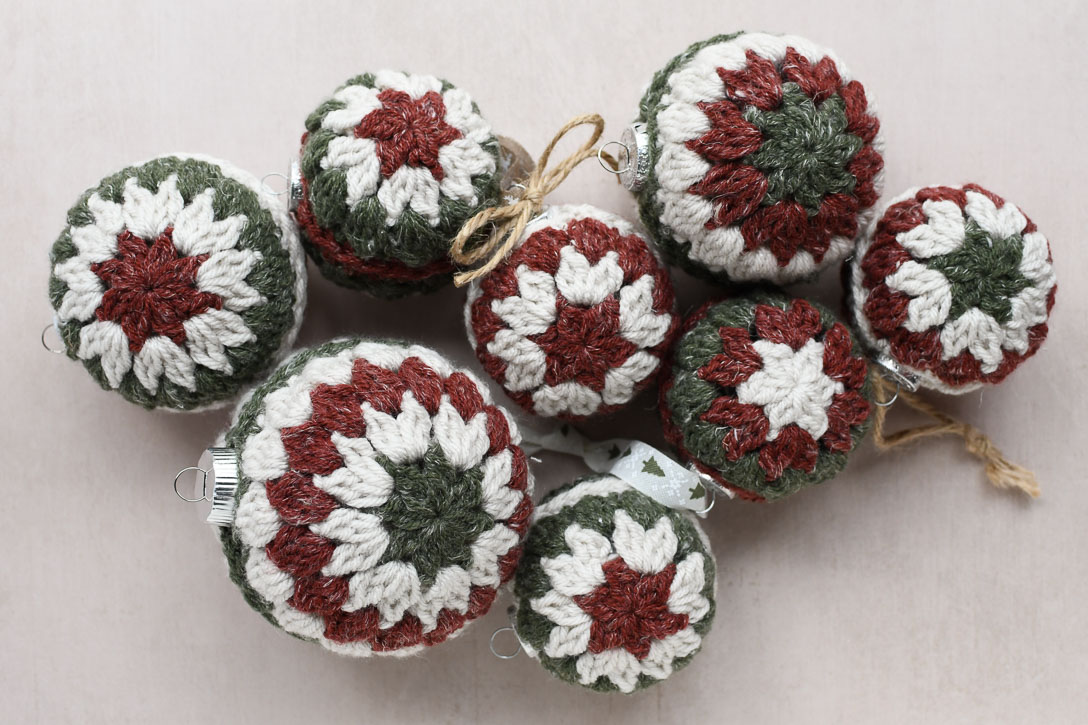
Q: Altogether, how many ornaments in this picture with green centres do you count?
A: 3